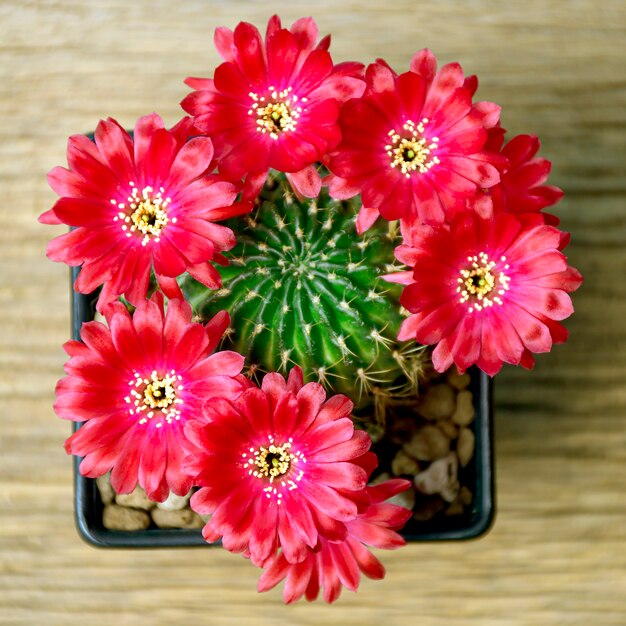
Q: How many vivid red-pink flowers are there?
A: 8